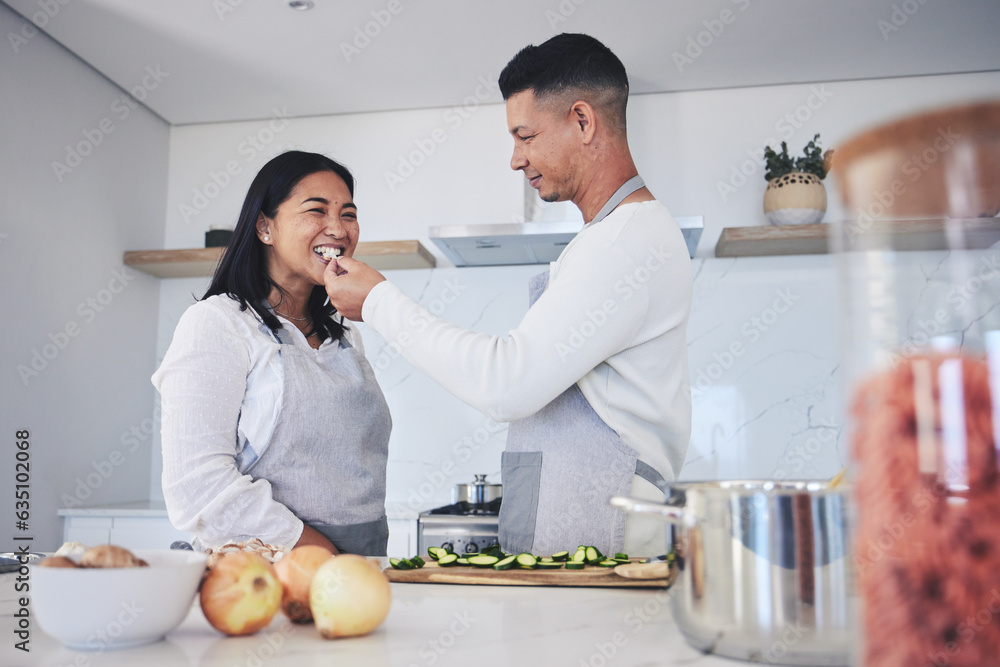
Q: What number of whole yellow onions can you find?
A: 3